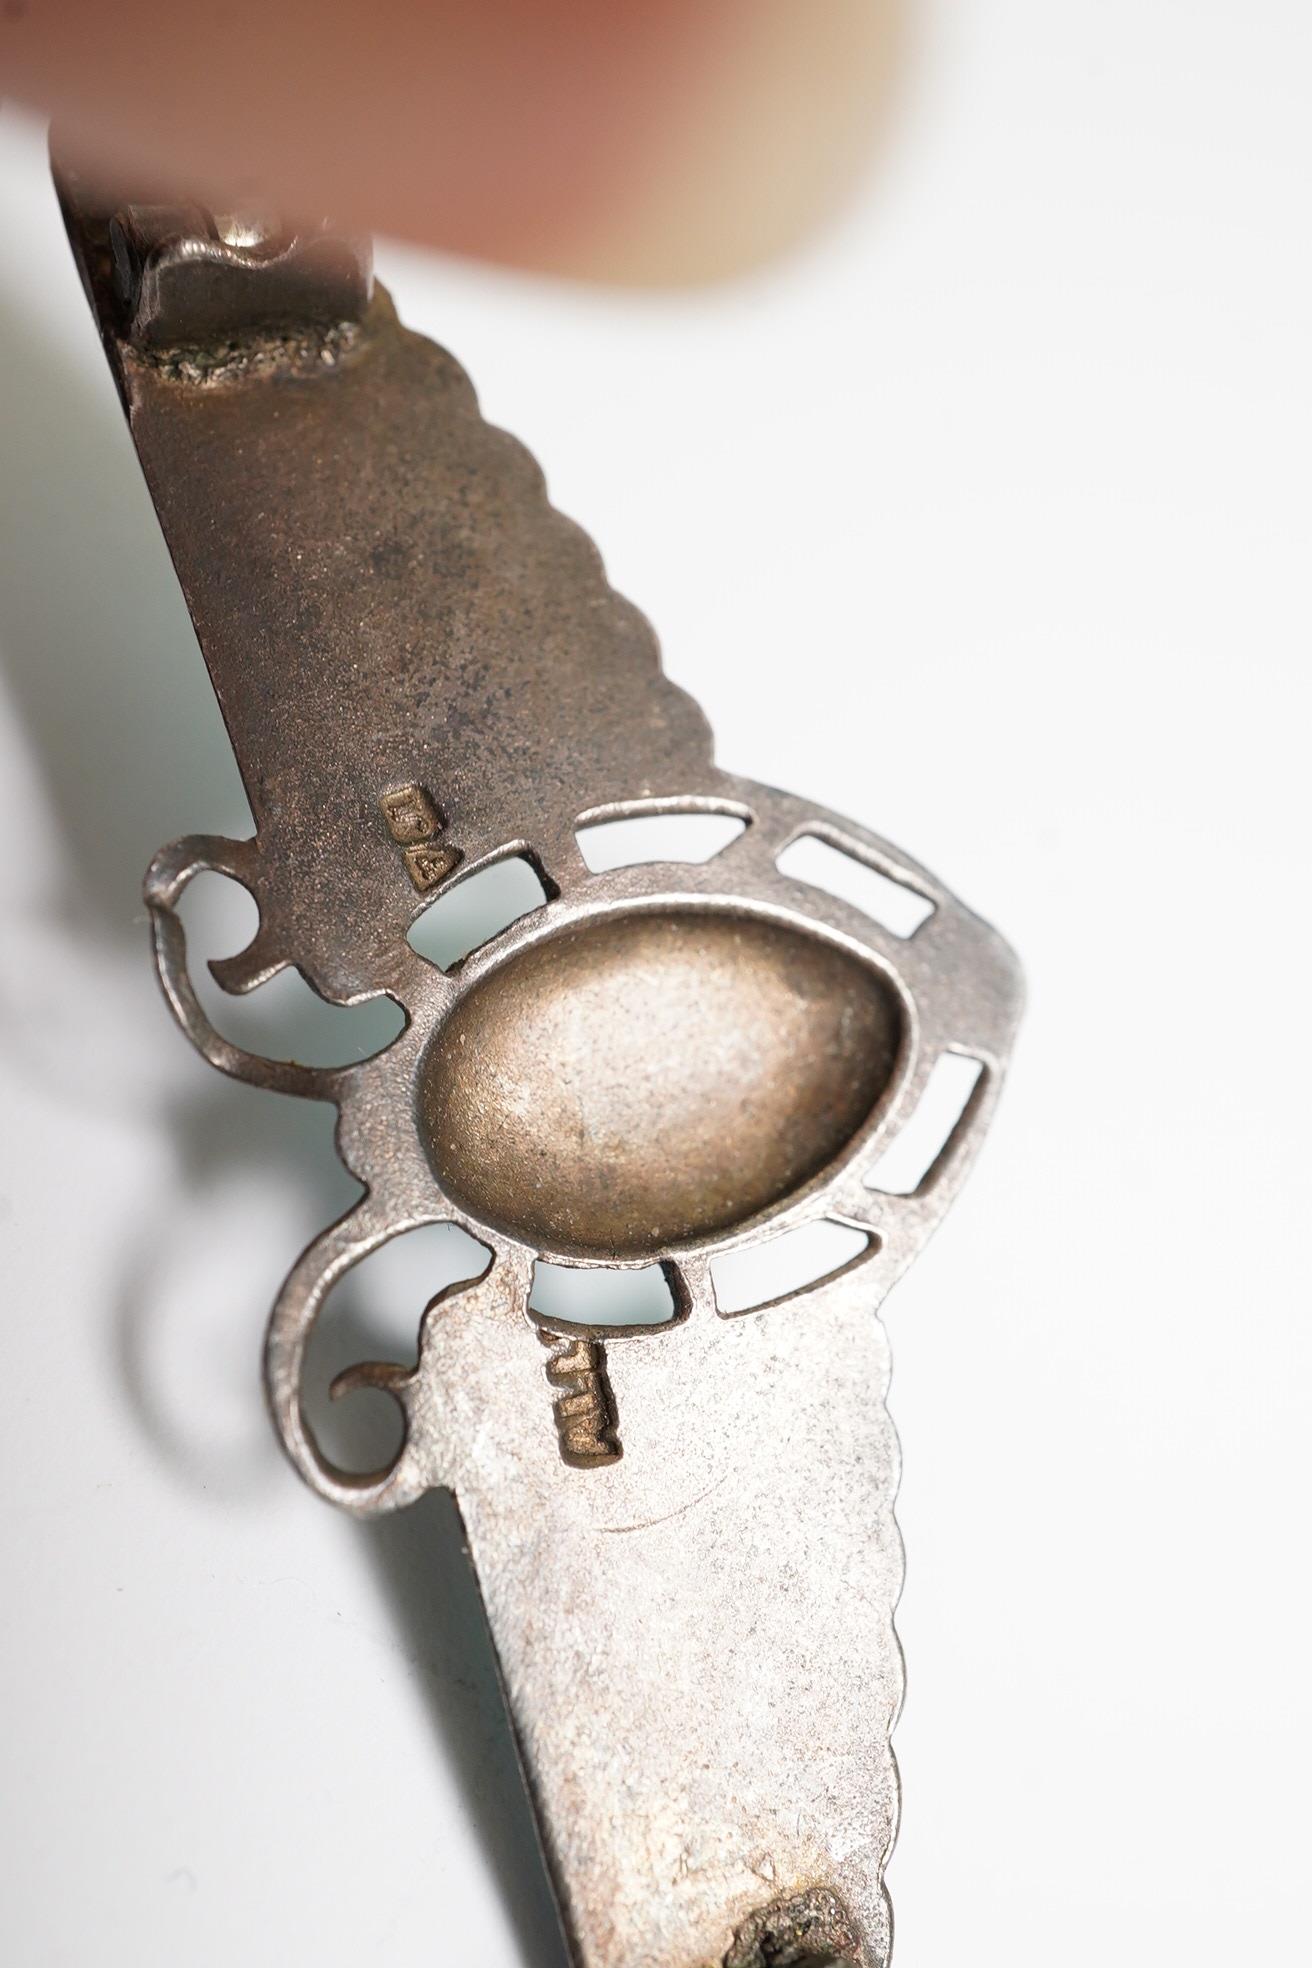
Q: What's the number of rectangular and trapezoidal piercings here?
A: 6